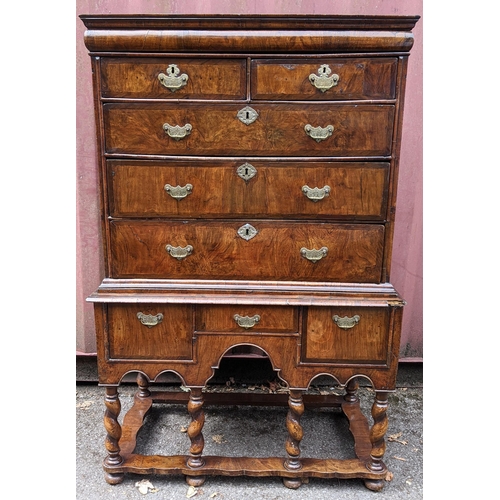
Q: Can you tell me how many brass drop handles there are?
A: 11